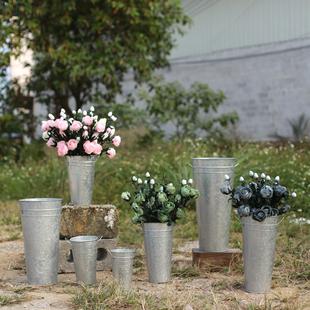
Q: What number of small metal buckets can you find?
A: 2